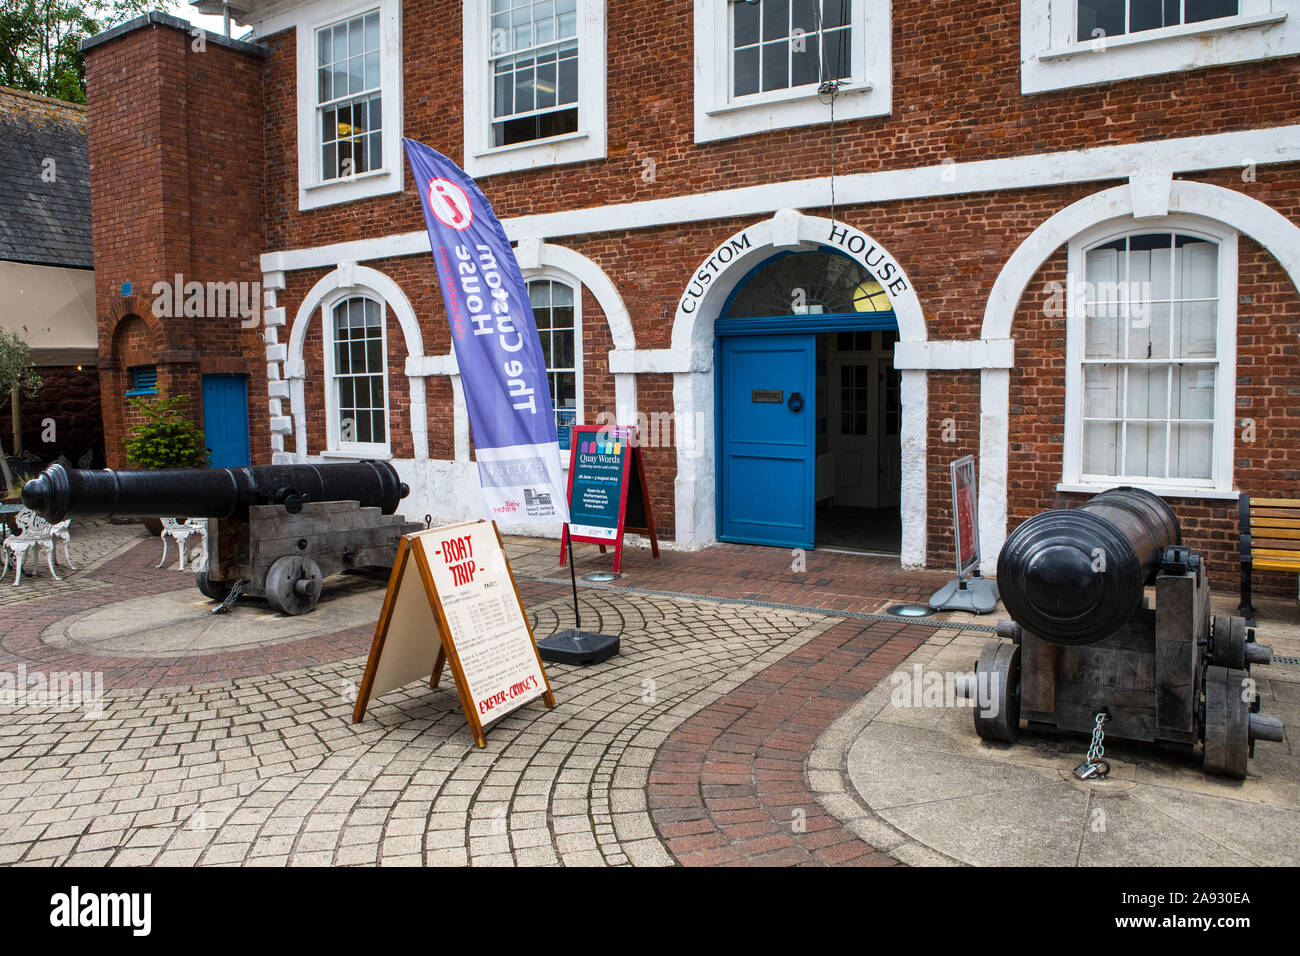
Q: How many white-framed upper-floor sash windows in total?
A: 4